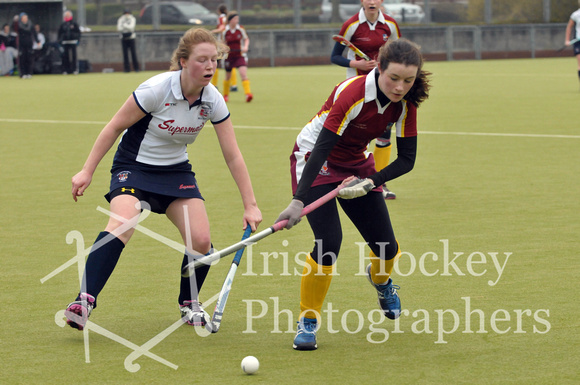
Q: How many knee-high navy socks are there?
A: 2